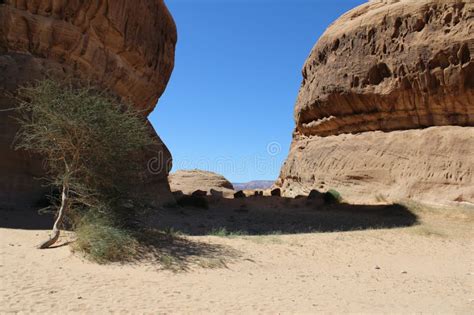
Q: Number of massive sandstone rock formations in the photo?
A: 2